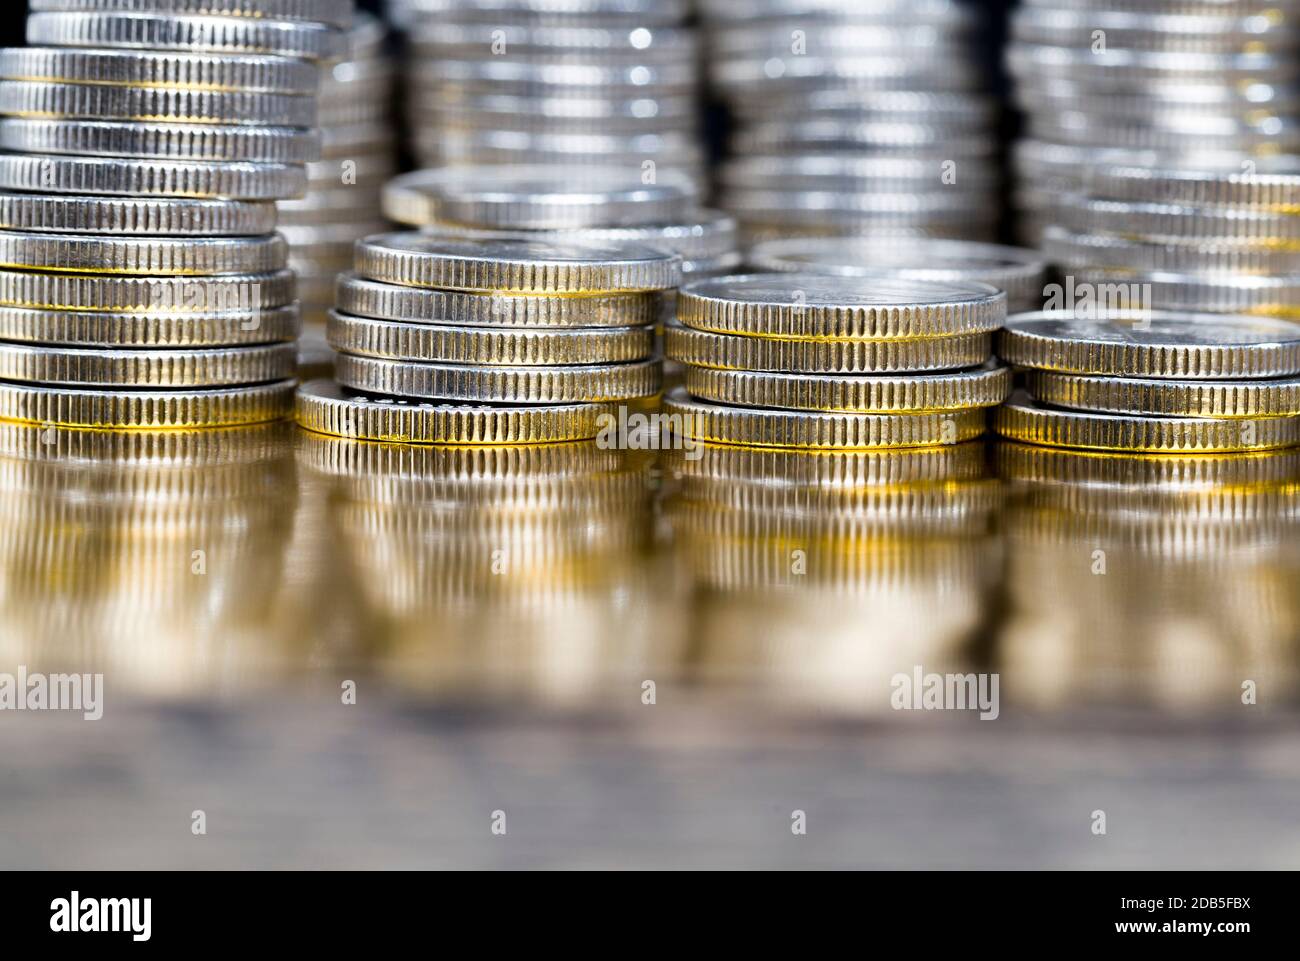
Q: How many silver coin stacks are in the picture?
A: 11